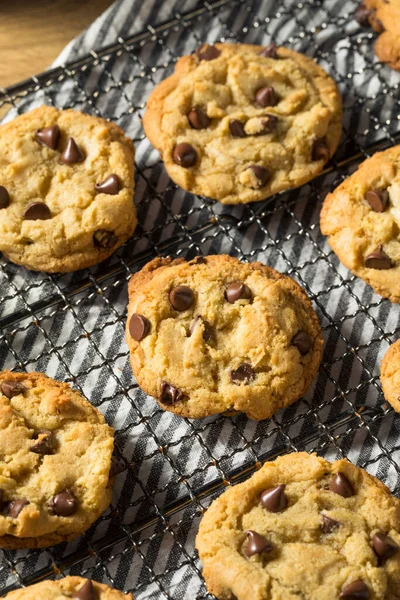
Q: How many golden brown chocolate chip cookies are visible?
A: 9